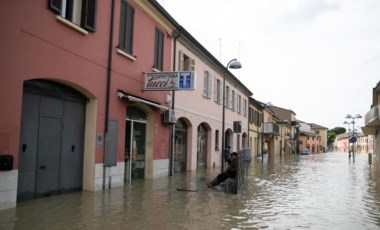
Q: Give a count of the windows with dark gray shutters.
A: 3